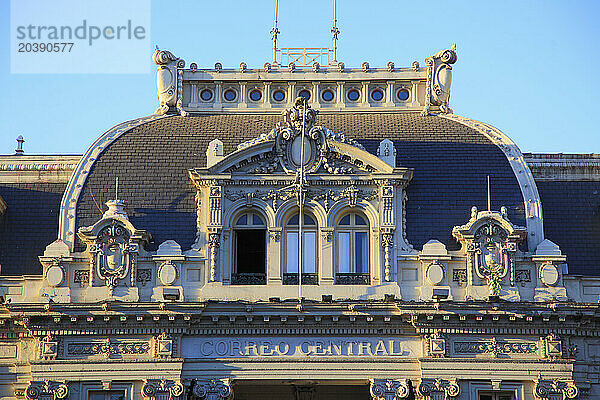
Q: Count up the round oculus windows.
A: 9